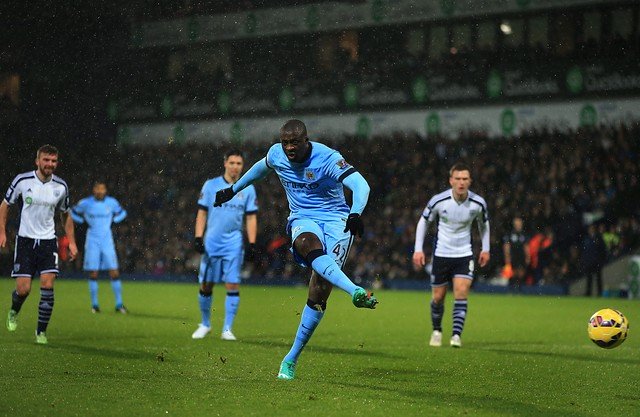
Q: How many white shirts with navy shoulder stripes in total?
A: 2